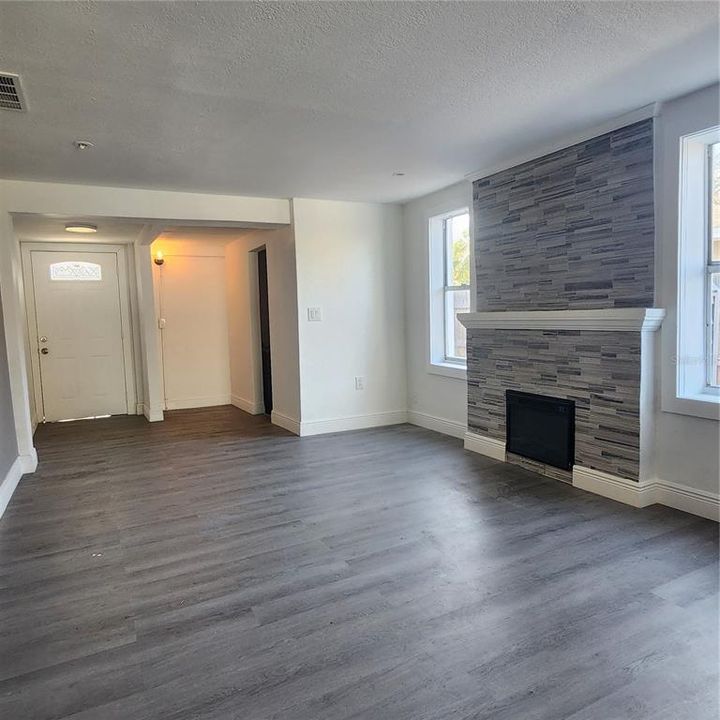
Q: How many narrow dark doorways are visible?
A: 1